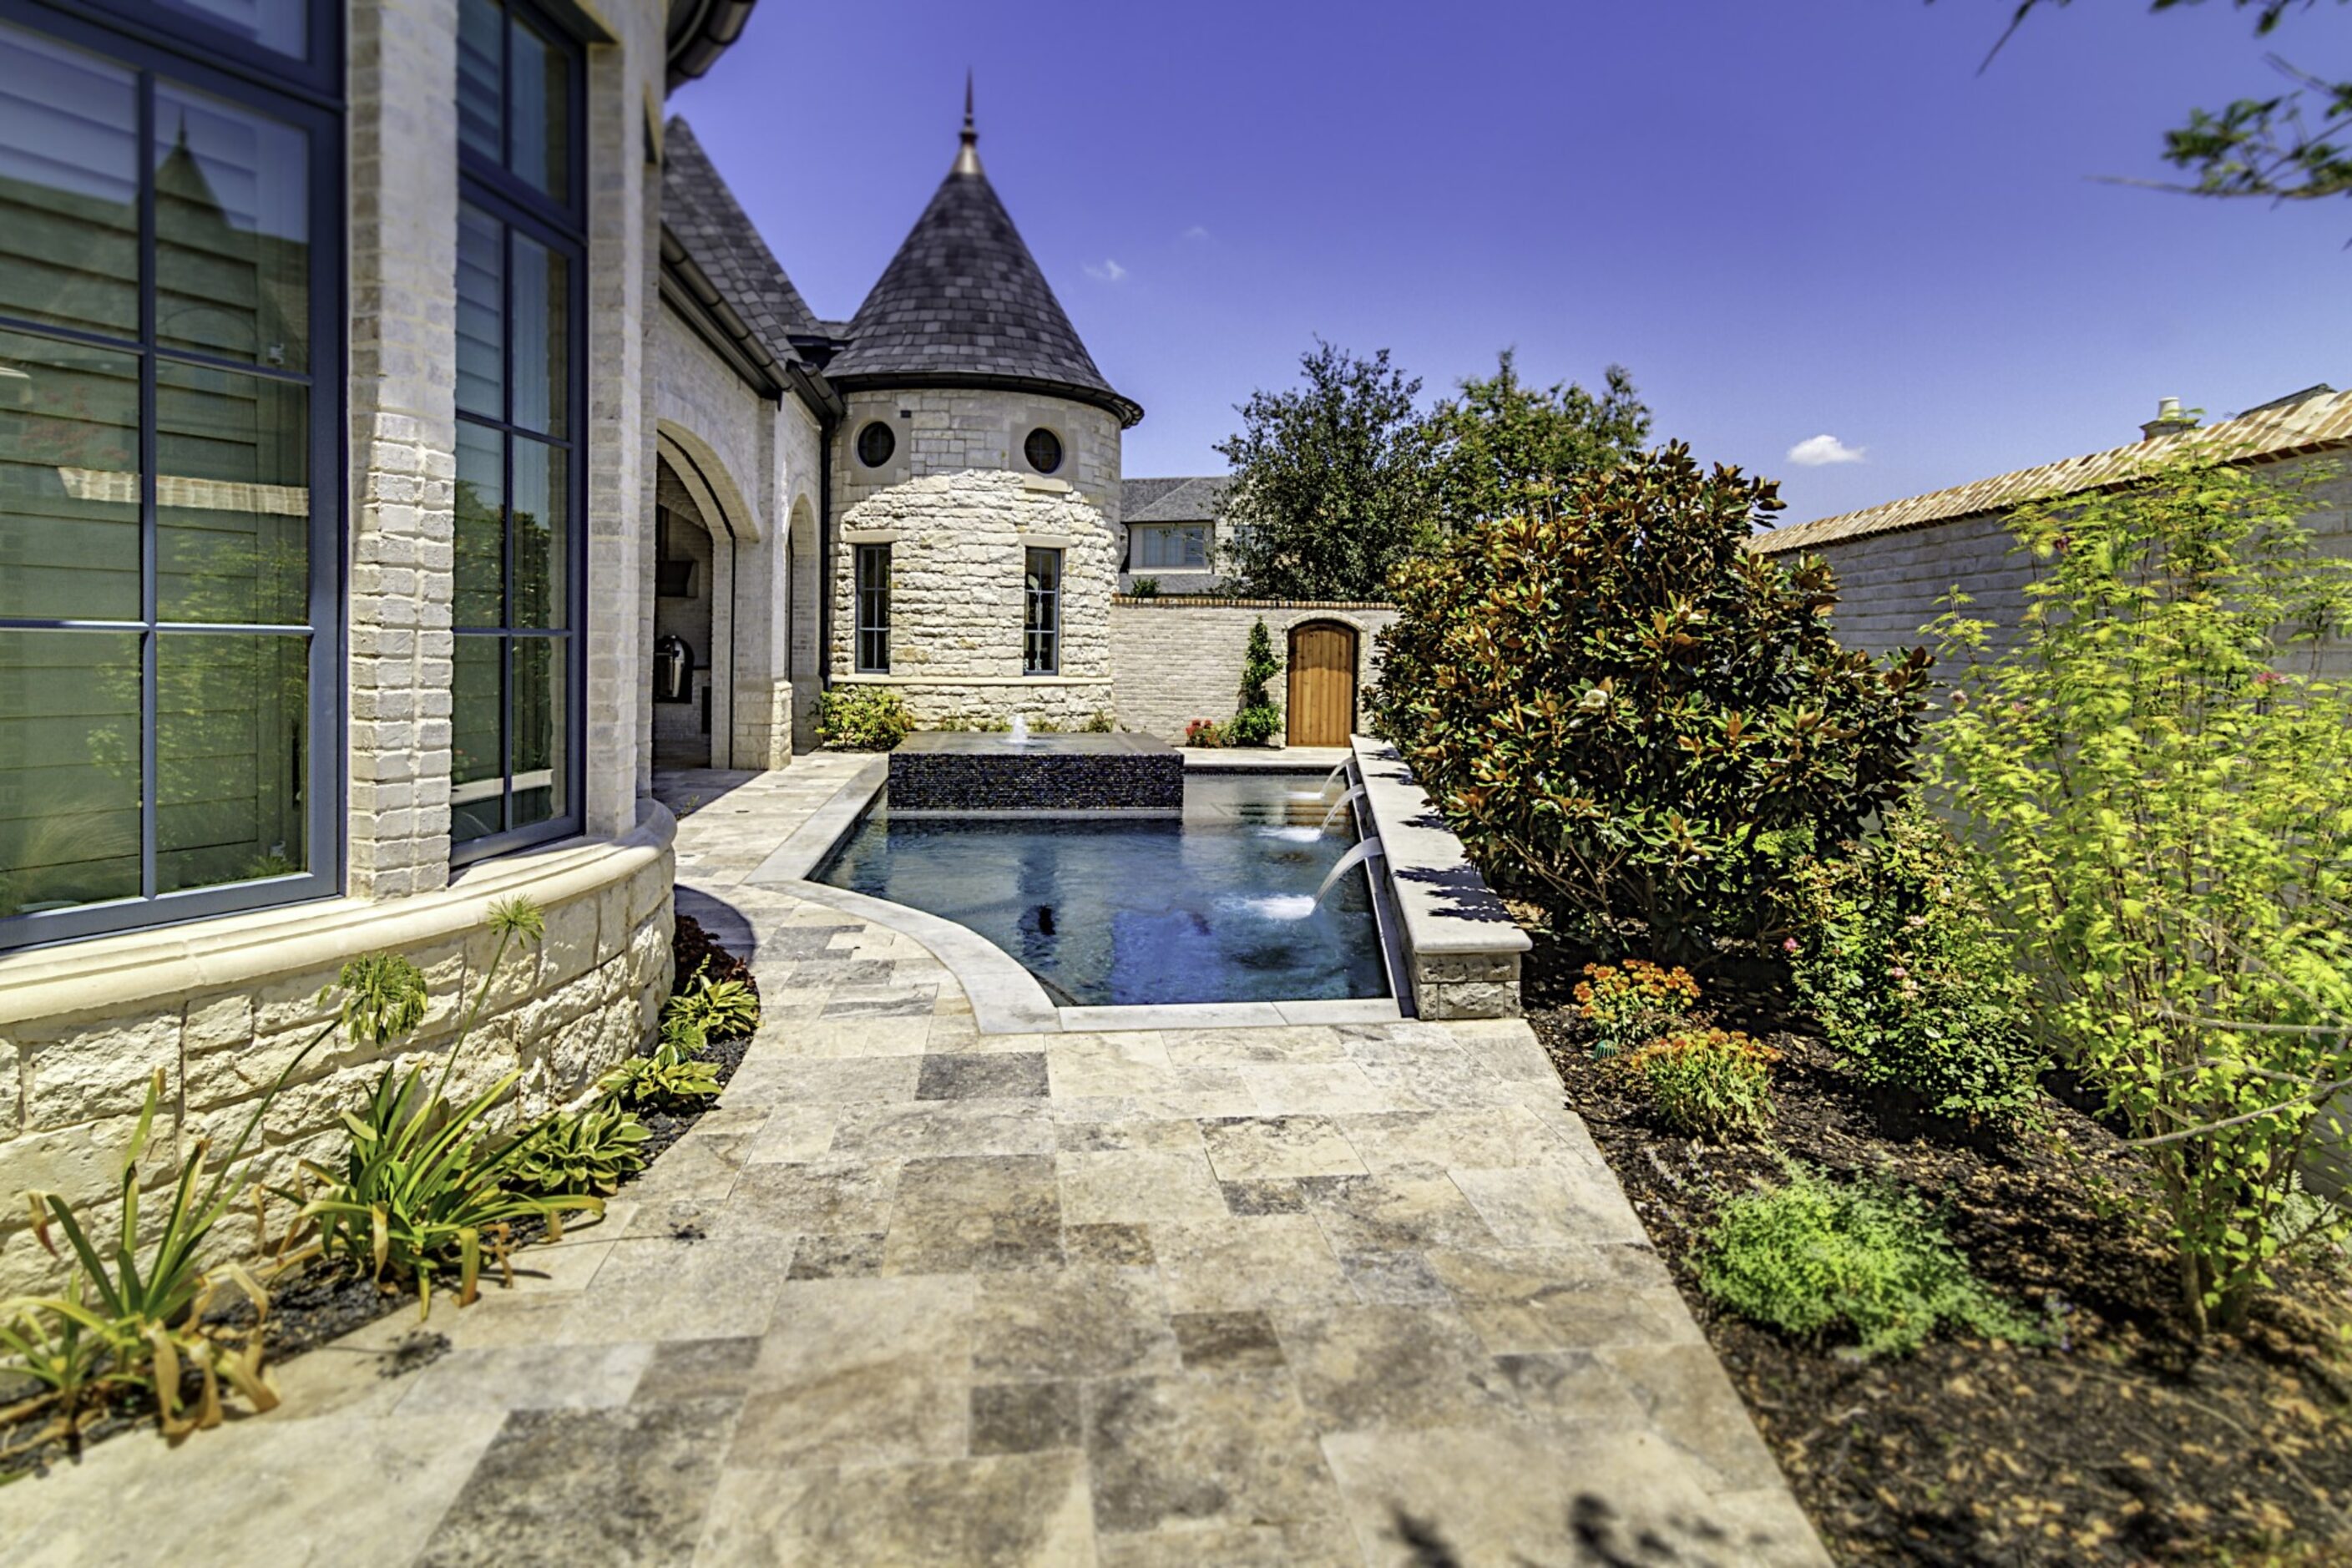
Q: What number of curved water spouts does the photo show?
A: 3